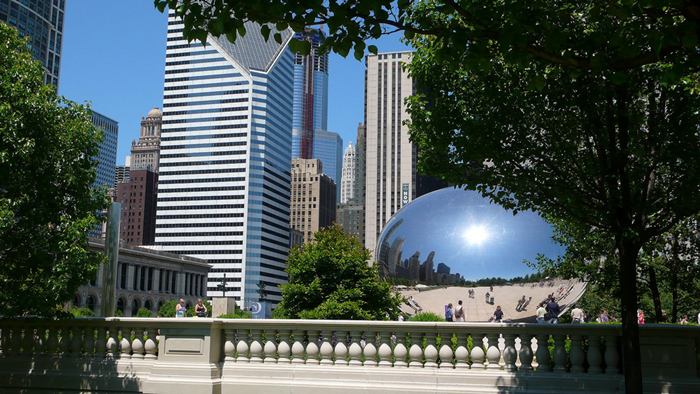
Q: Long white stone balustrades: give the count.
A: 1